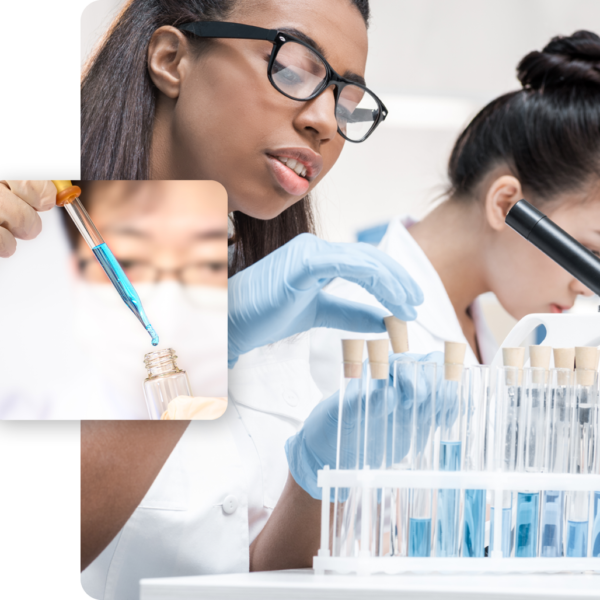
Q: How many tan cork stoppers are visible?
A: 8